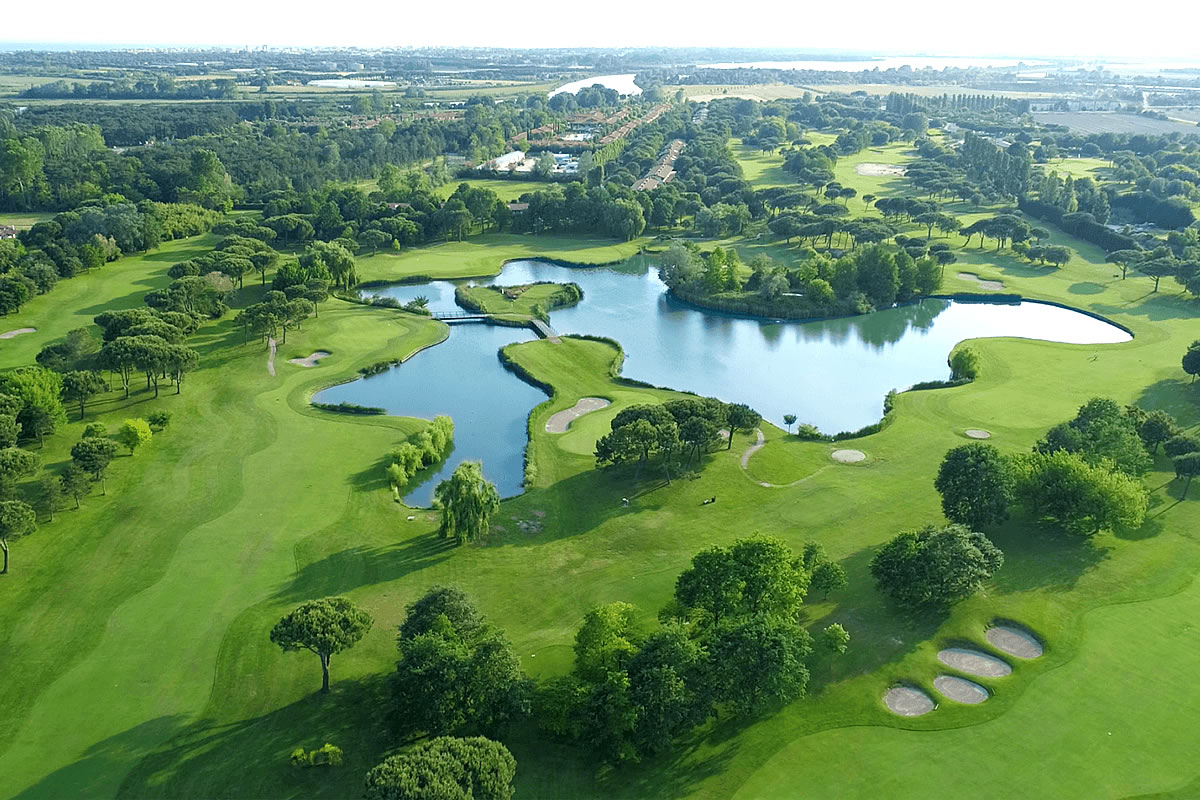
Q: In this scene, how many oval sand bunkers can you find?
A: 6